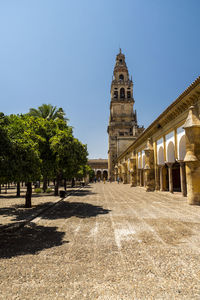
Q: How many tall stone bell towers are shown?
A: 1